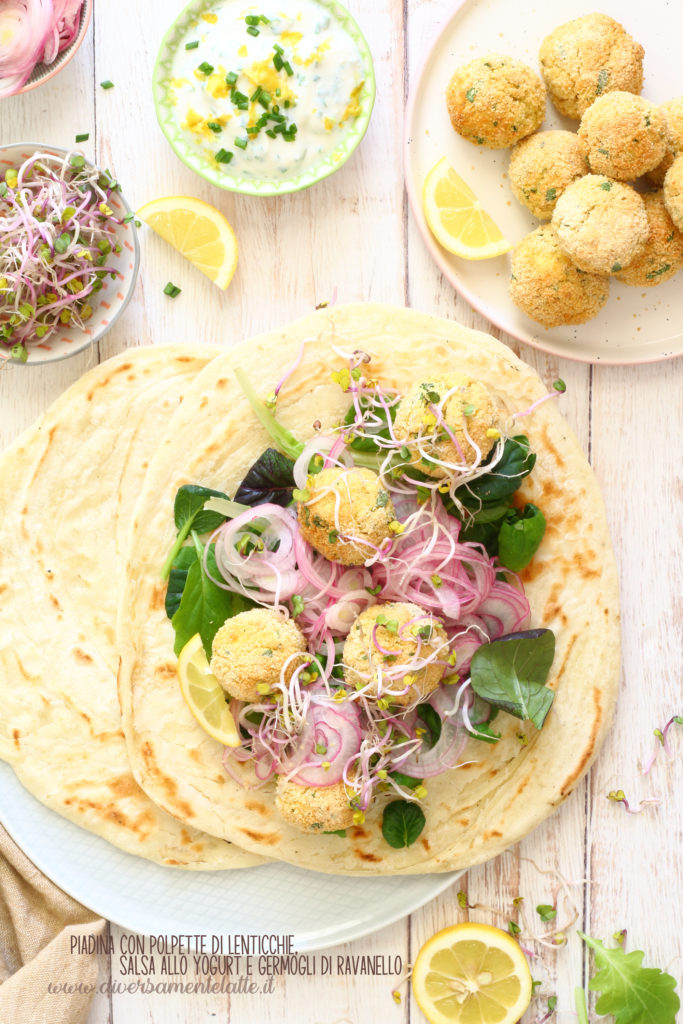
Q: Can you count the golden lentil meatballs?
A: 14